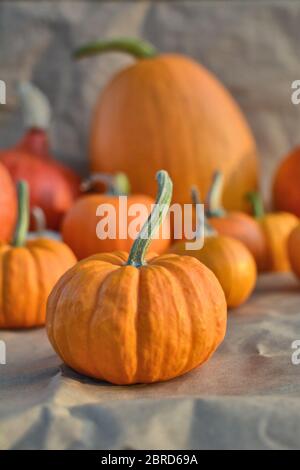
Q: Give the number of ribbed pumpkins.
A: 2